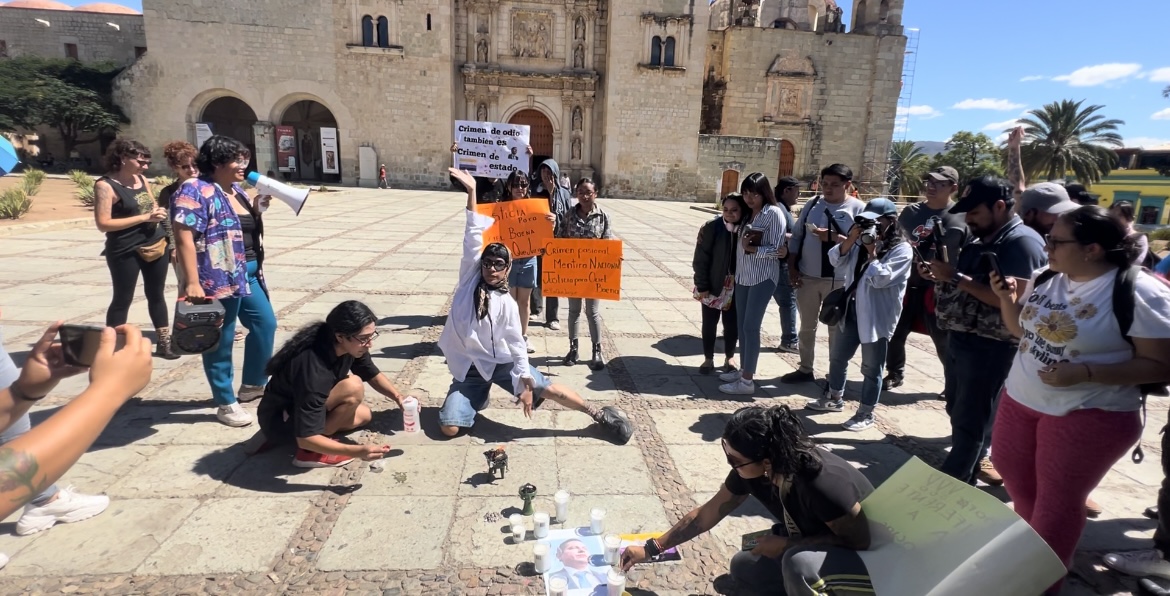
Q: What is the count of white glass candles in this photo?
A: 9